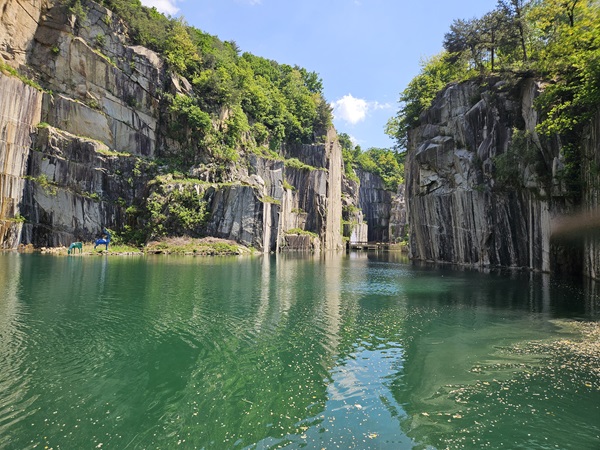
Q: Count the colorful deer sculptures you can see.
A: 2